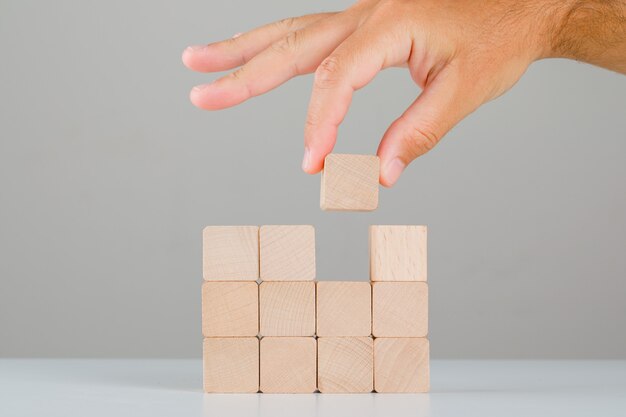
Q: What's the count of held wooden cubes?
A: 1